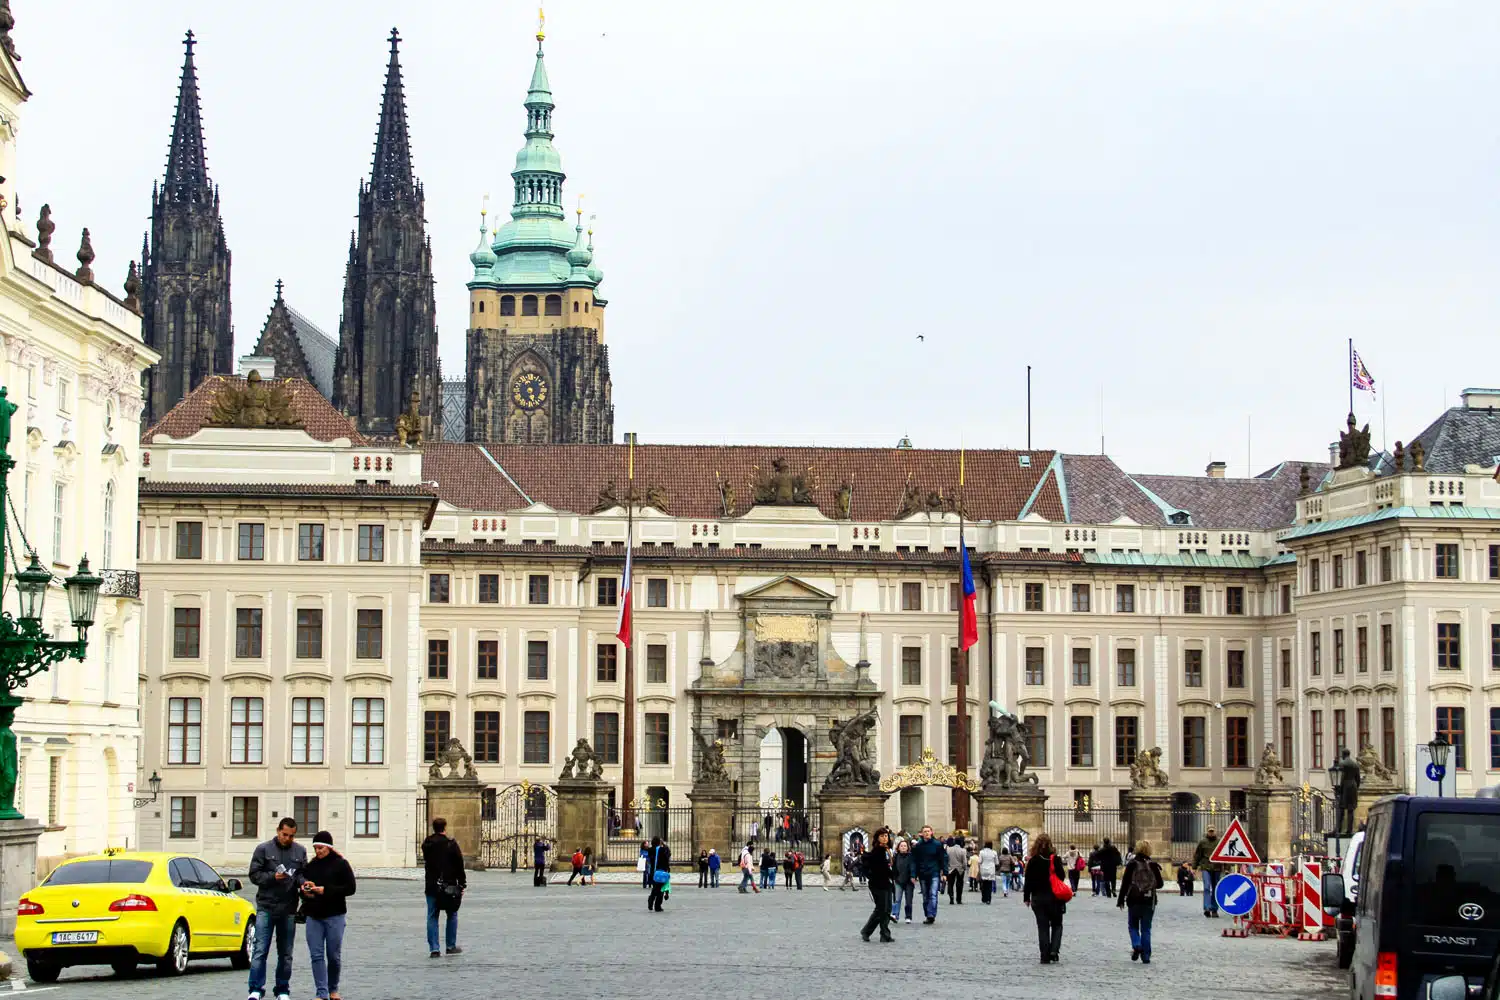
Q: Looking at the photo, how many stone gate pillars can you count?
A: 8